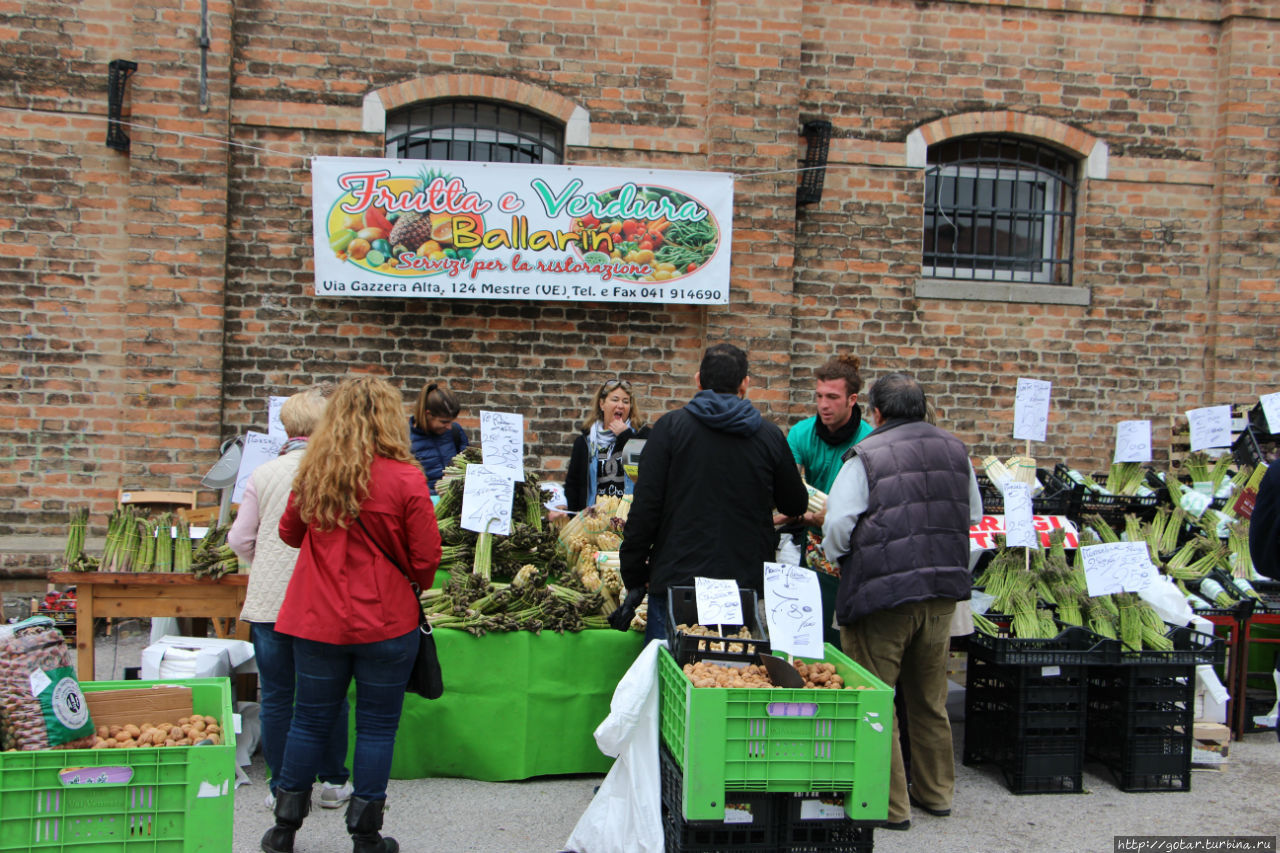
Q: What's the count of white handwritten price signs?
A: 12